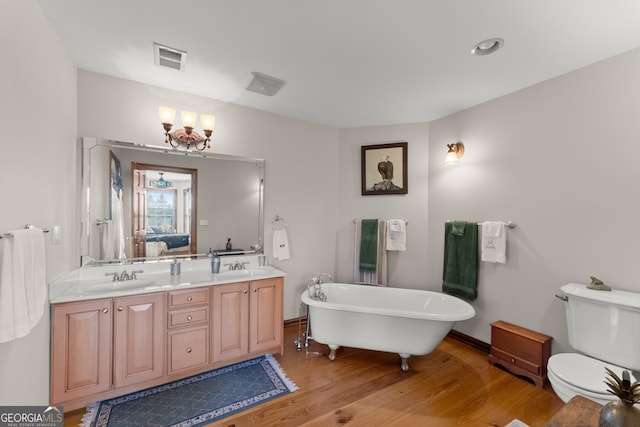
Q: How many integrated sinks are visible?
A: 2